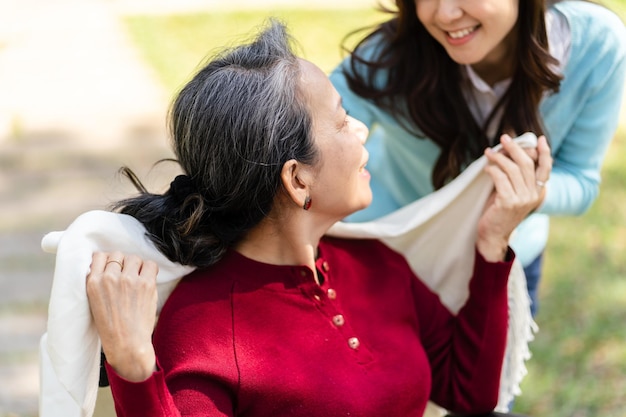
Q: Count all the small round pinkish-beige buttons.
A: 4